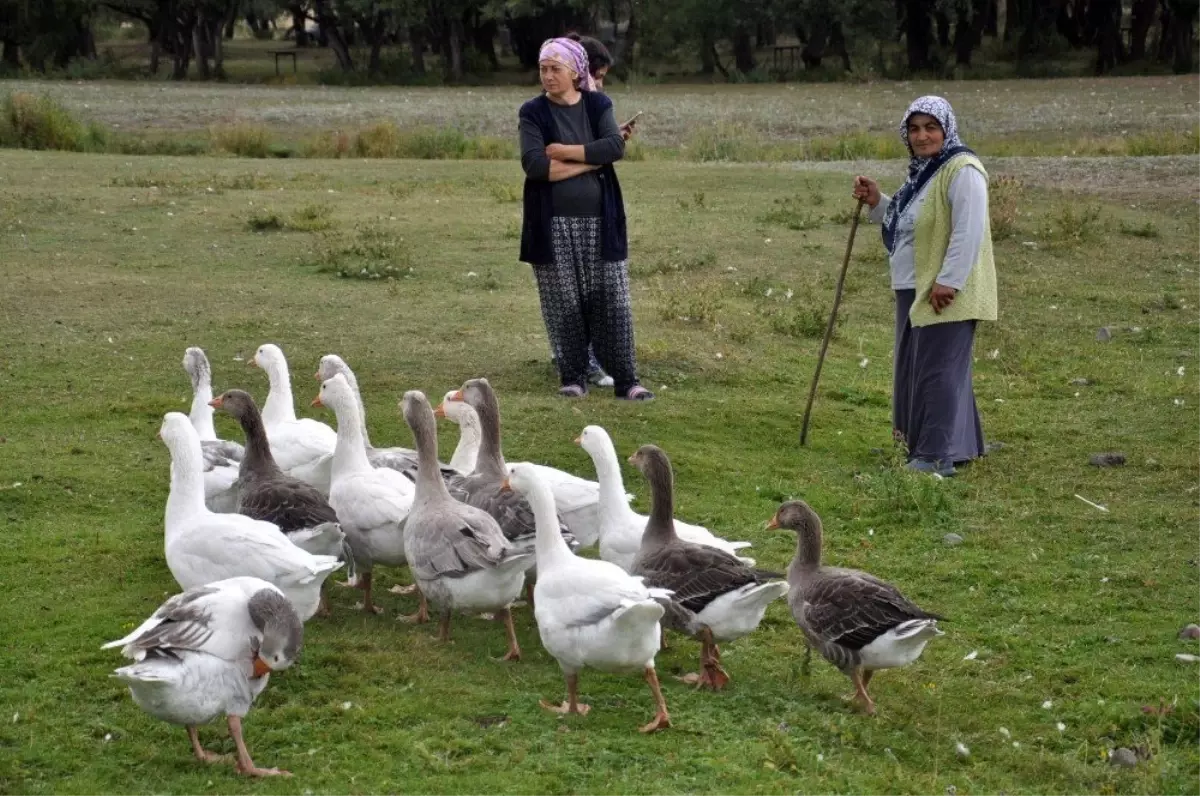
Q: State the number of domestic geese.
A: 14